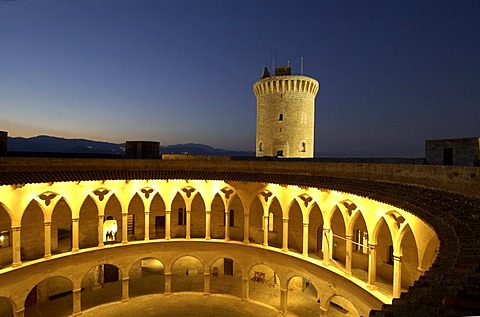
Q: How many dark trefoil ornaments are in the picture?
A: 9